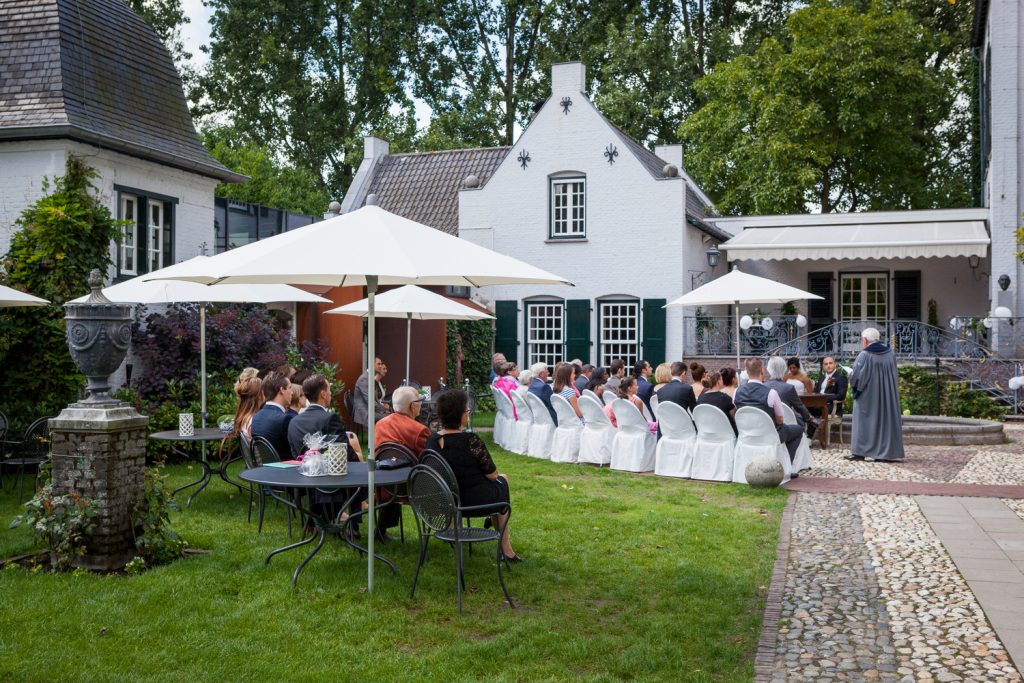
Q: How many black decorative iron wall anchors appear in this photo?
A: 3